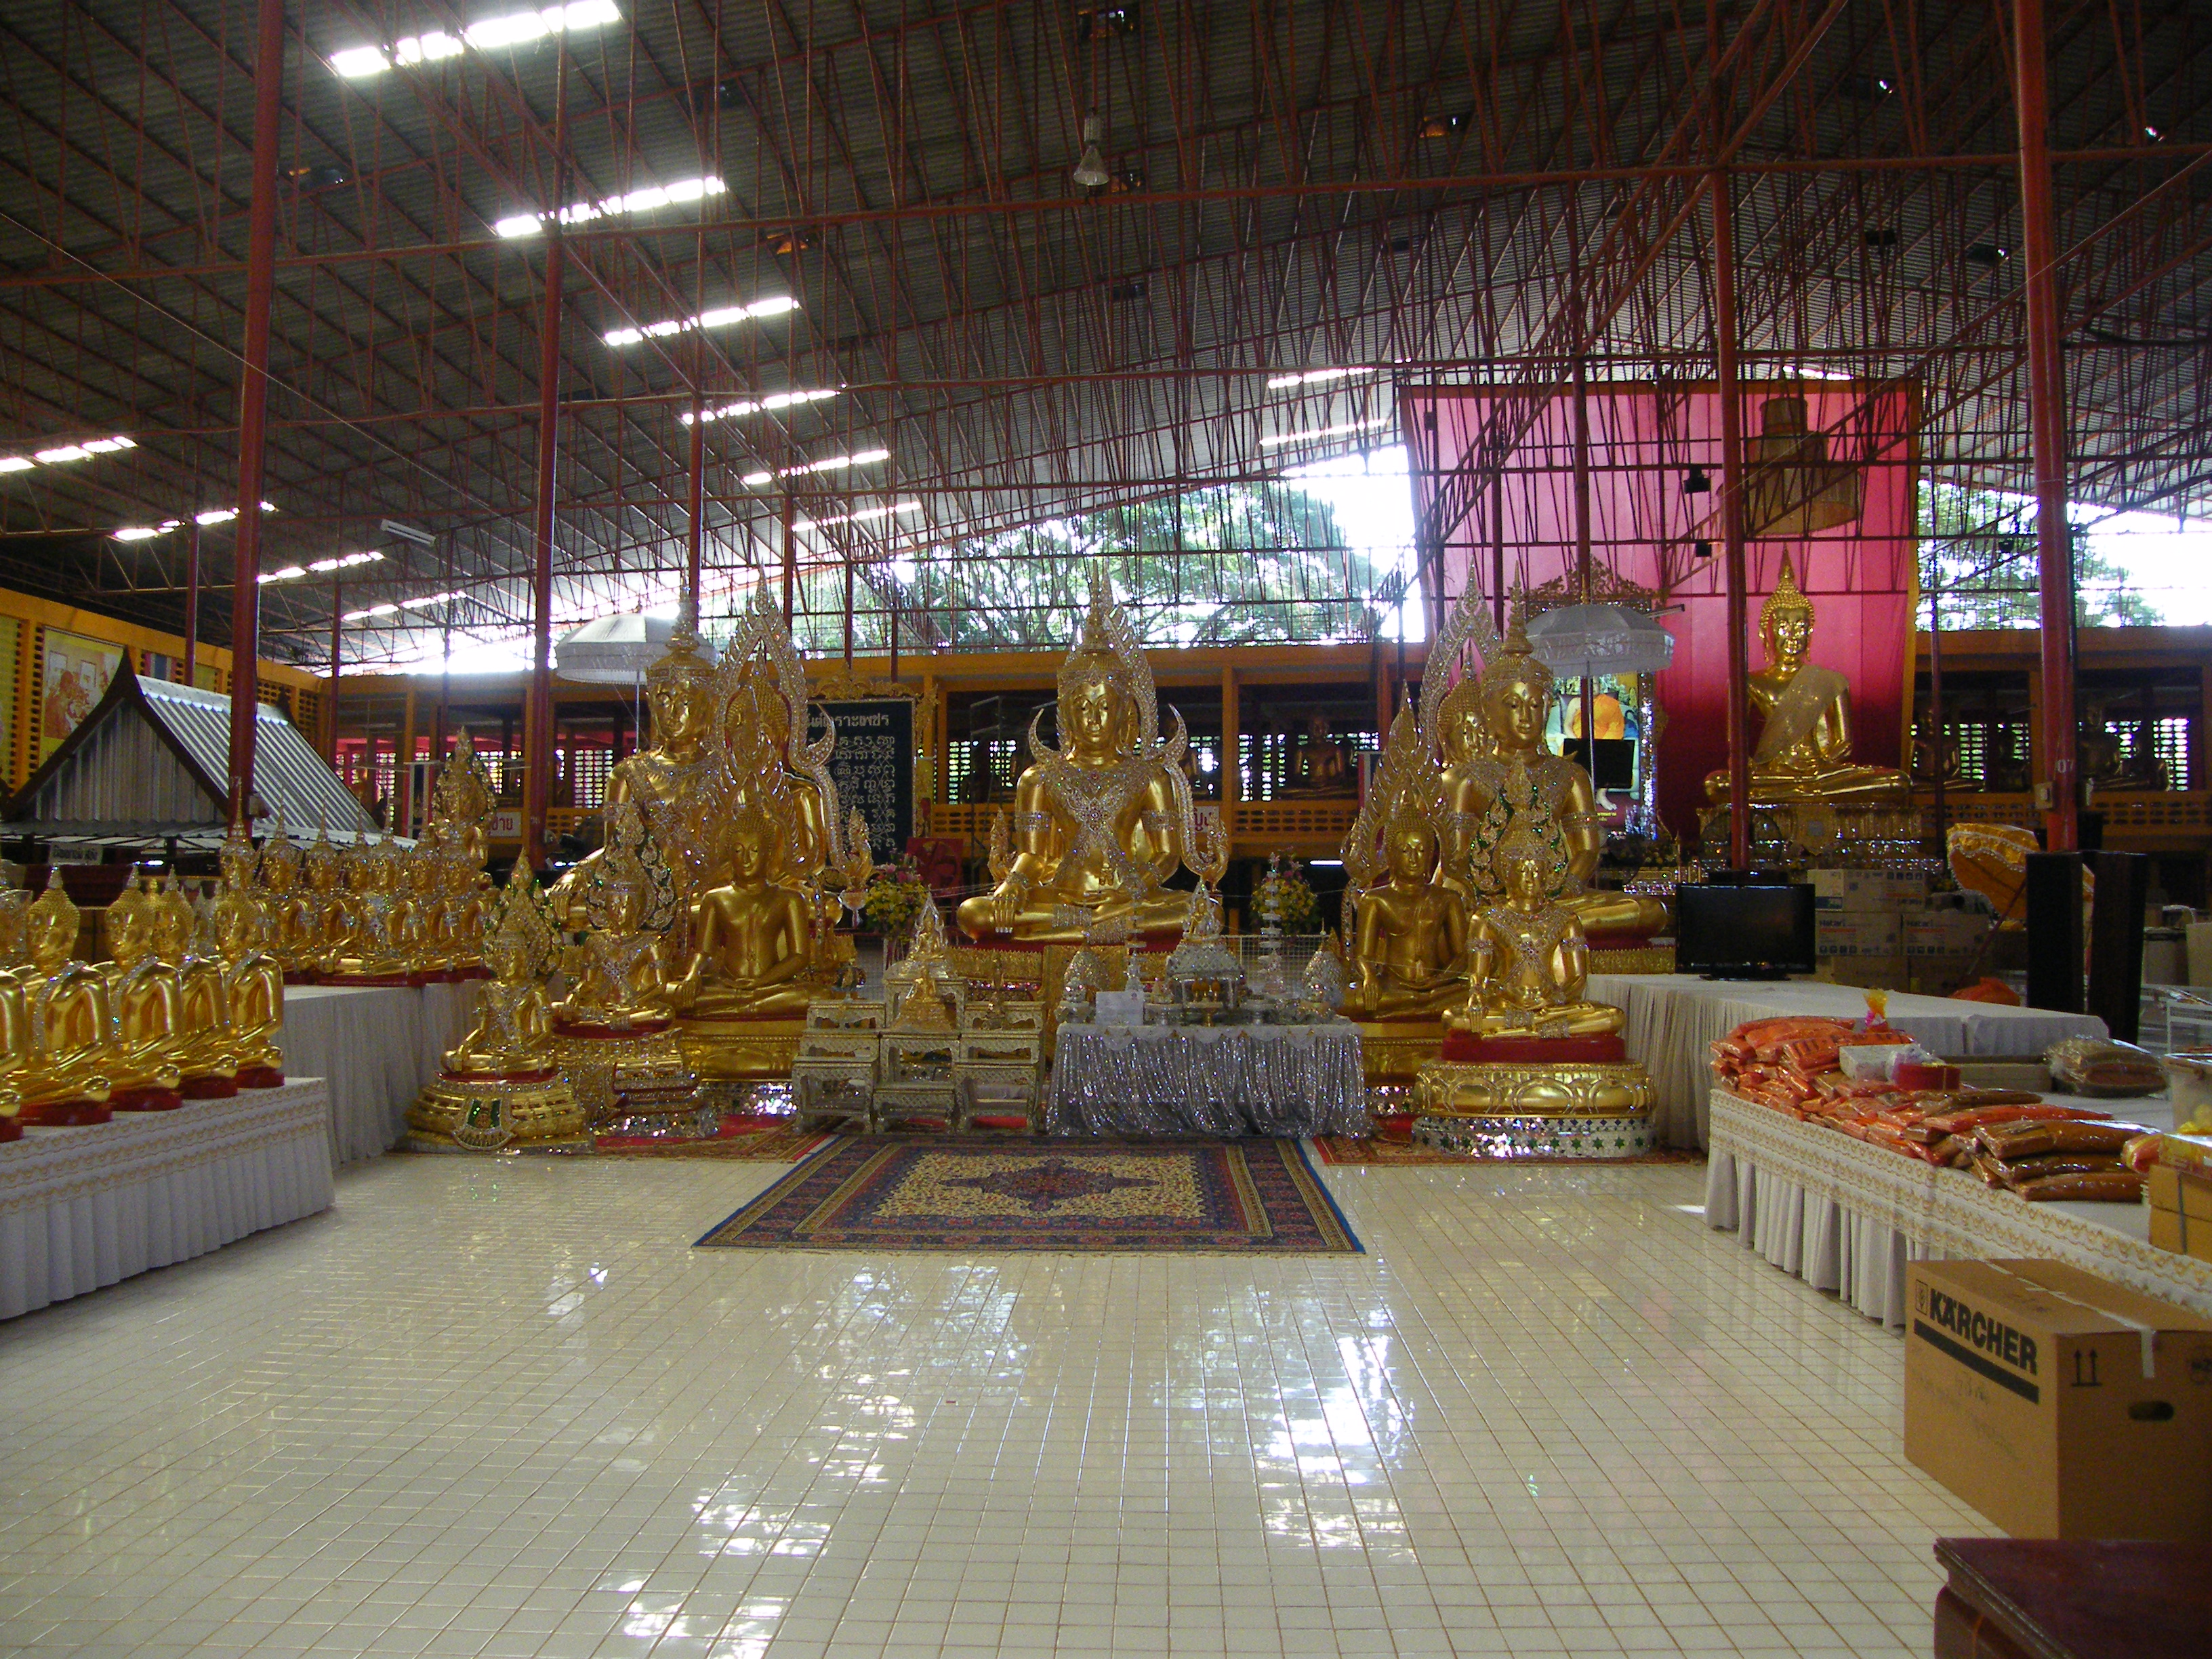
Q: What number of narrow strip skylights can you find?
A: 13